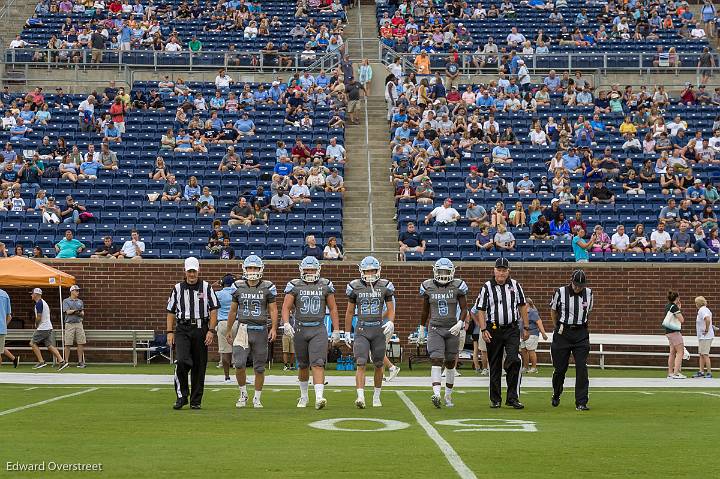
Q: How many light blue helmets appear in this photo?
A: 4